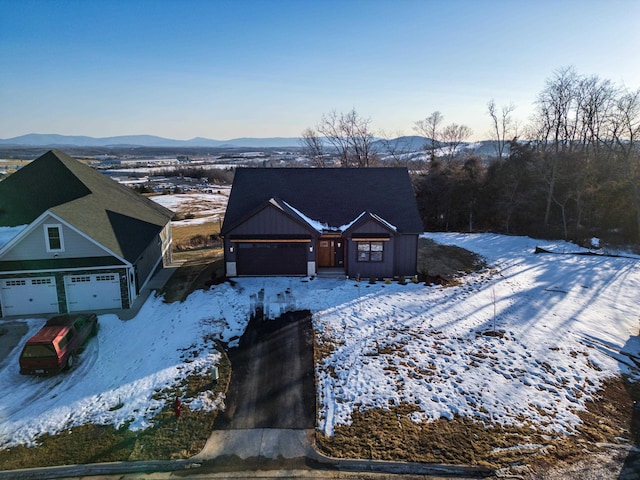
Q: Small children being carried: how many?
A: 0